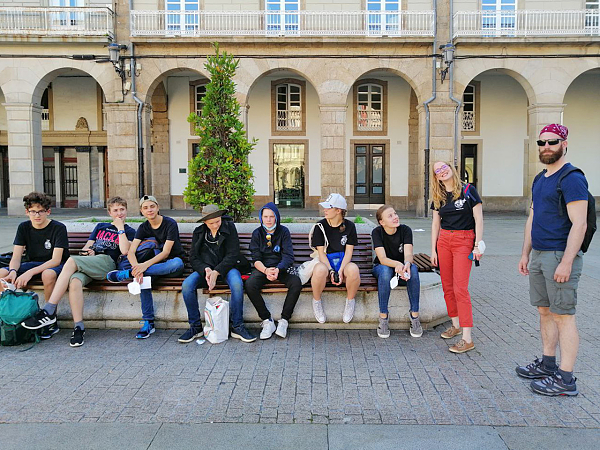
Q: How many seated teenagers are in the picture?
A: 7